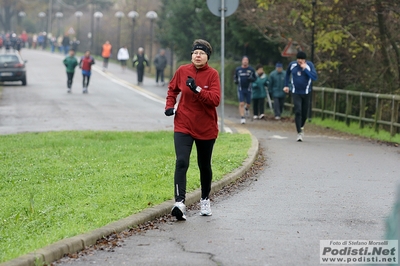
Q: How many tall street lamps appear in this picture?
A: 8